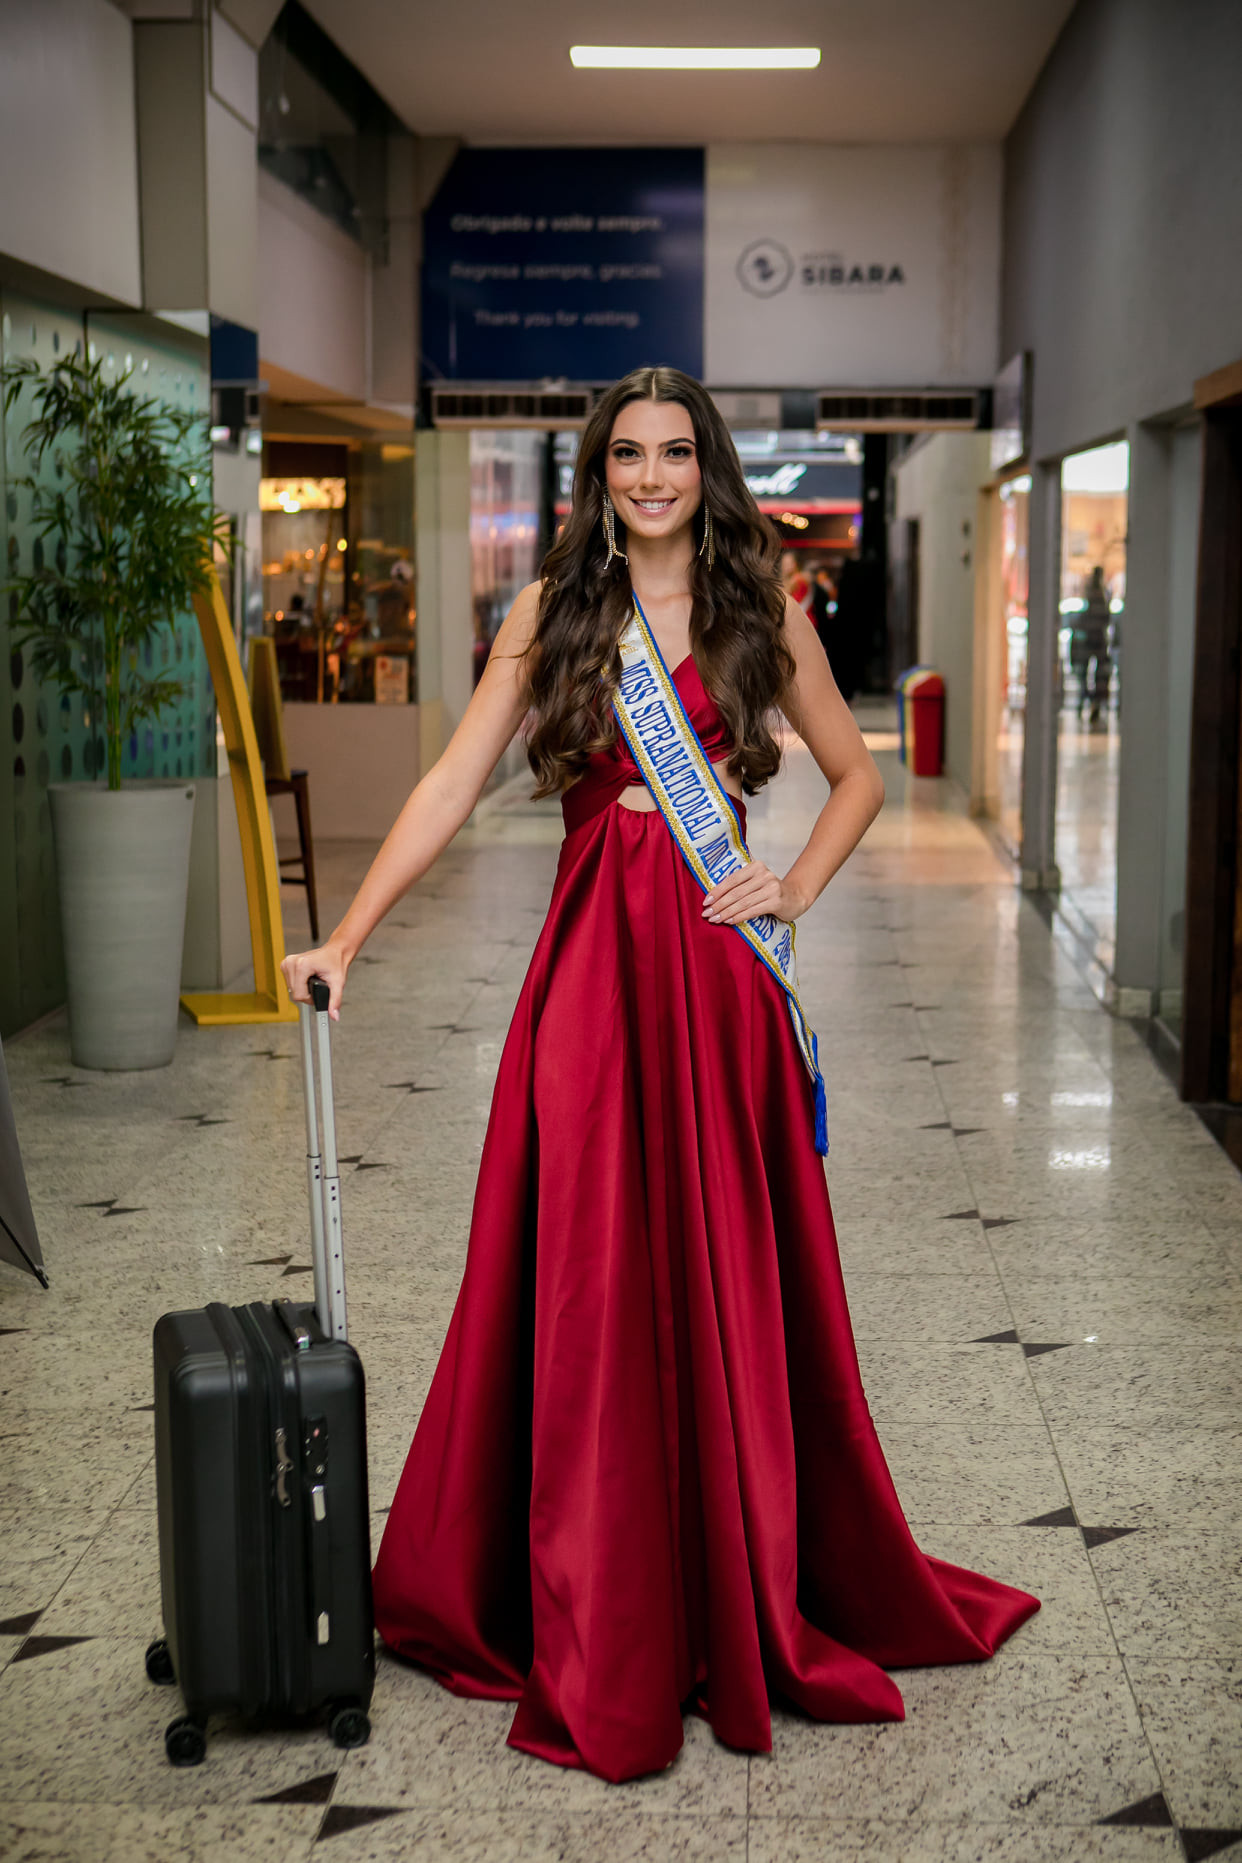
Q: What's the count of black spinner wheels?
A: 3